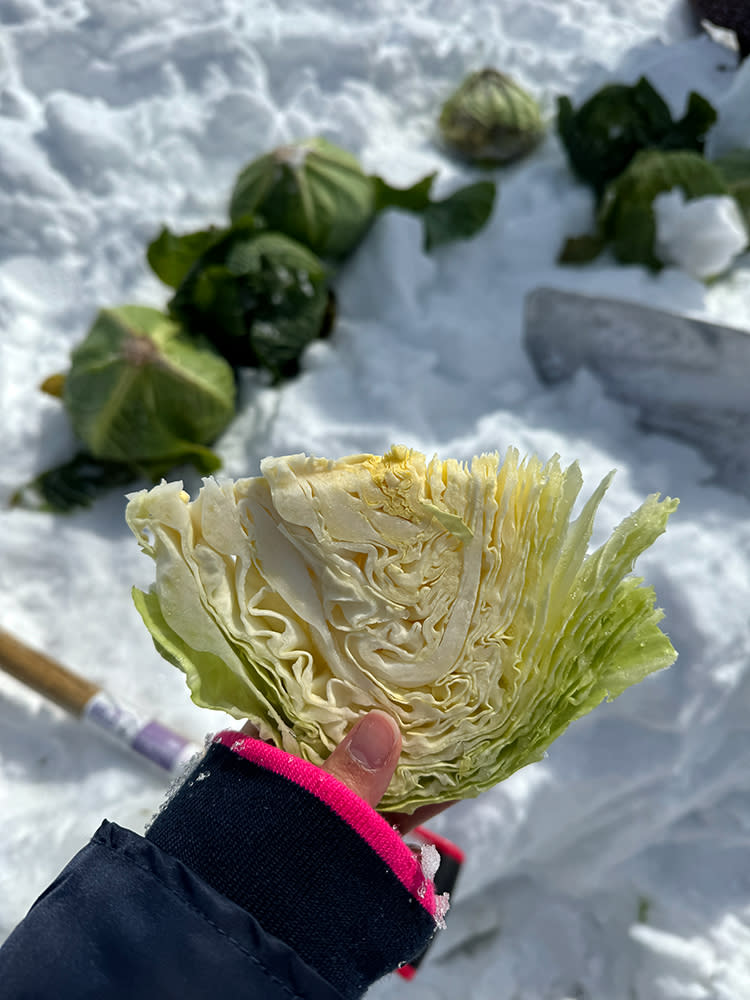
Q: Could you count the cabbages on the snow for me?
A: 6